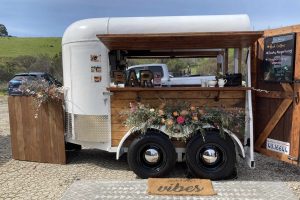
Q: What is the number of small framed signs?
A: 3